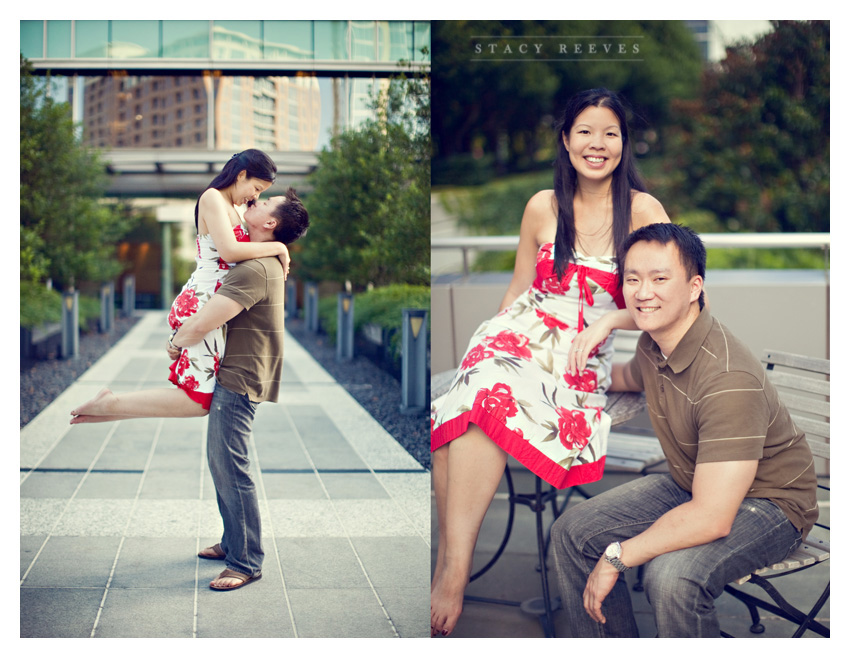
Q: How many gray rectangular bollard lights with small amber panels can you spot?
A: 7